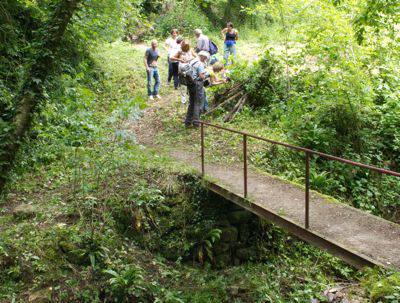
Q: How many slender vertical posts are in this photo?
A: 3